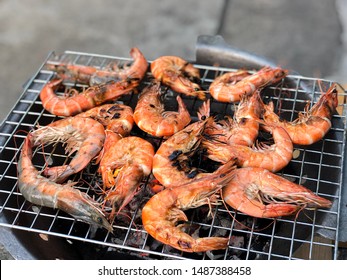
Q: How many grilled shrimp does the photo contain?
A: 15